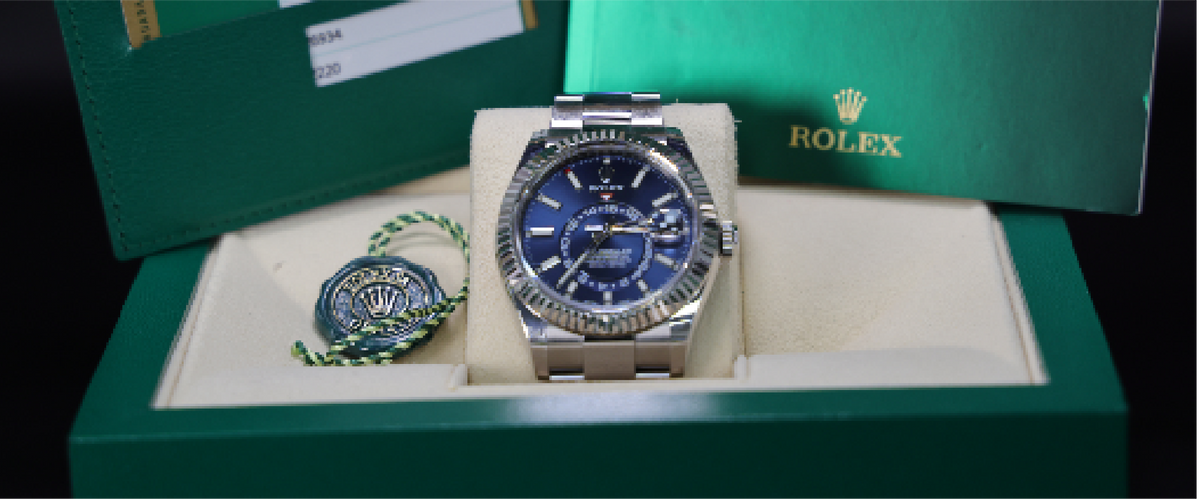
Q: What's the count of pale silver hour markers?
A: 10